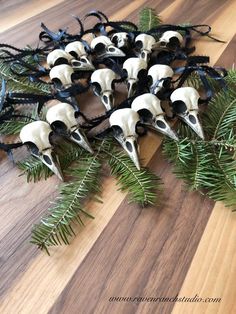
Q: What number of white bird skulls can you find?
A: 15